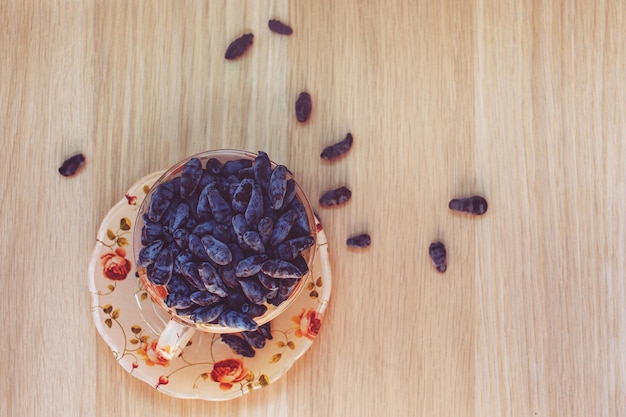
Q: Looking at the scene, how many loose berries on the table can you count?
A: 9